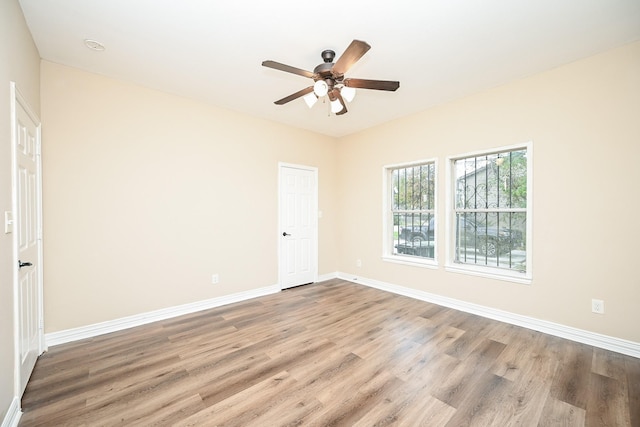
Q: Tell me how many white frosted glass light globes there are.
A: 4